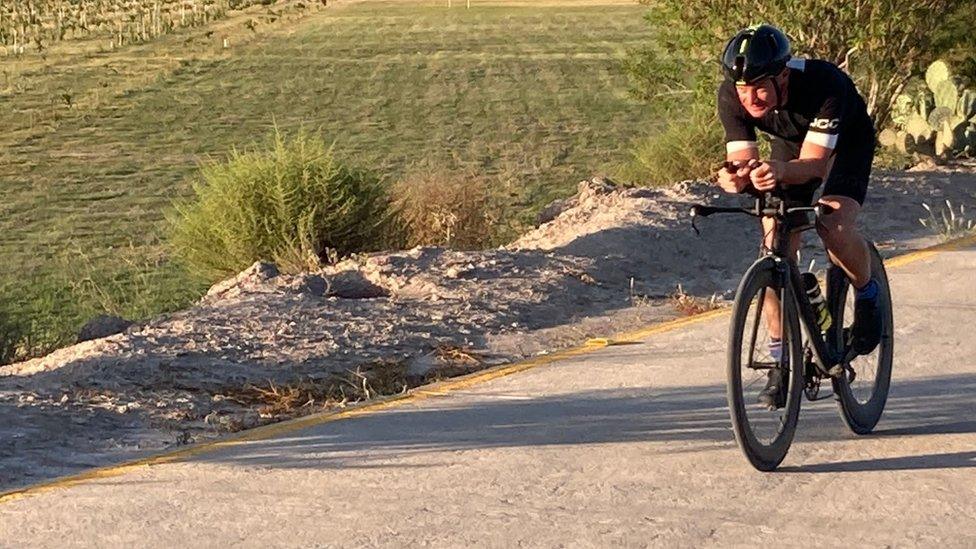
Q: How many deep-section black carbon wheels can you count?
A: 2